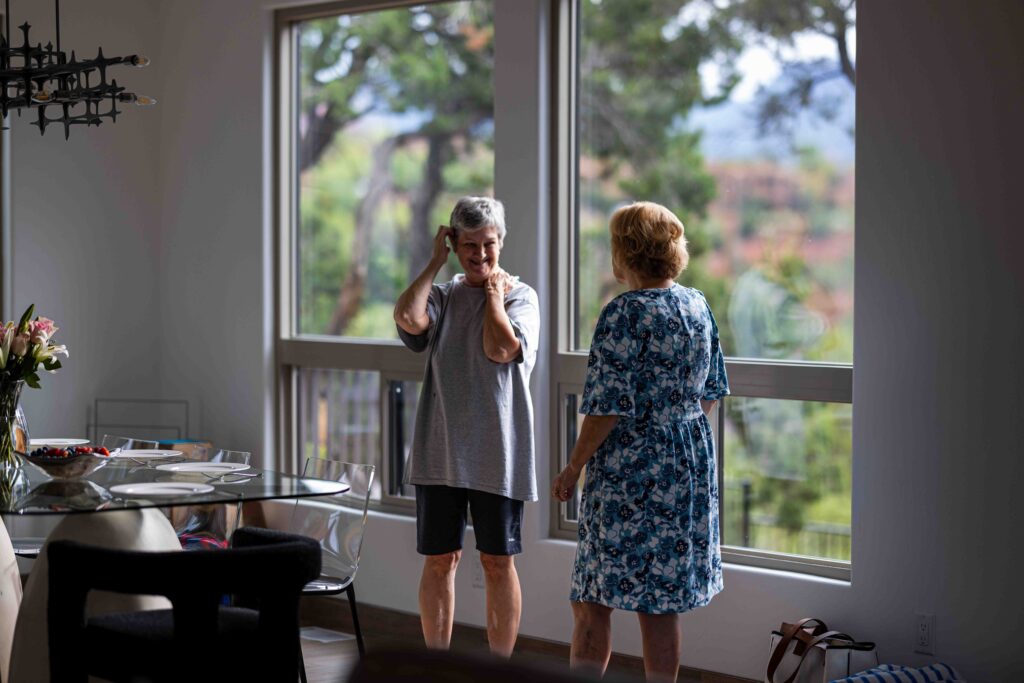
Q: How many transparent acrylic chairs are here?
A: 3